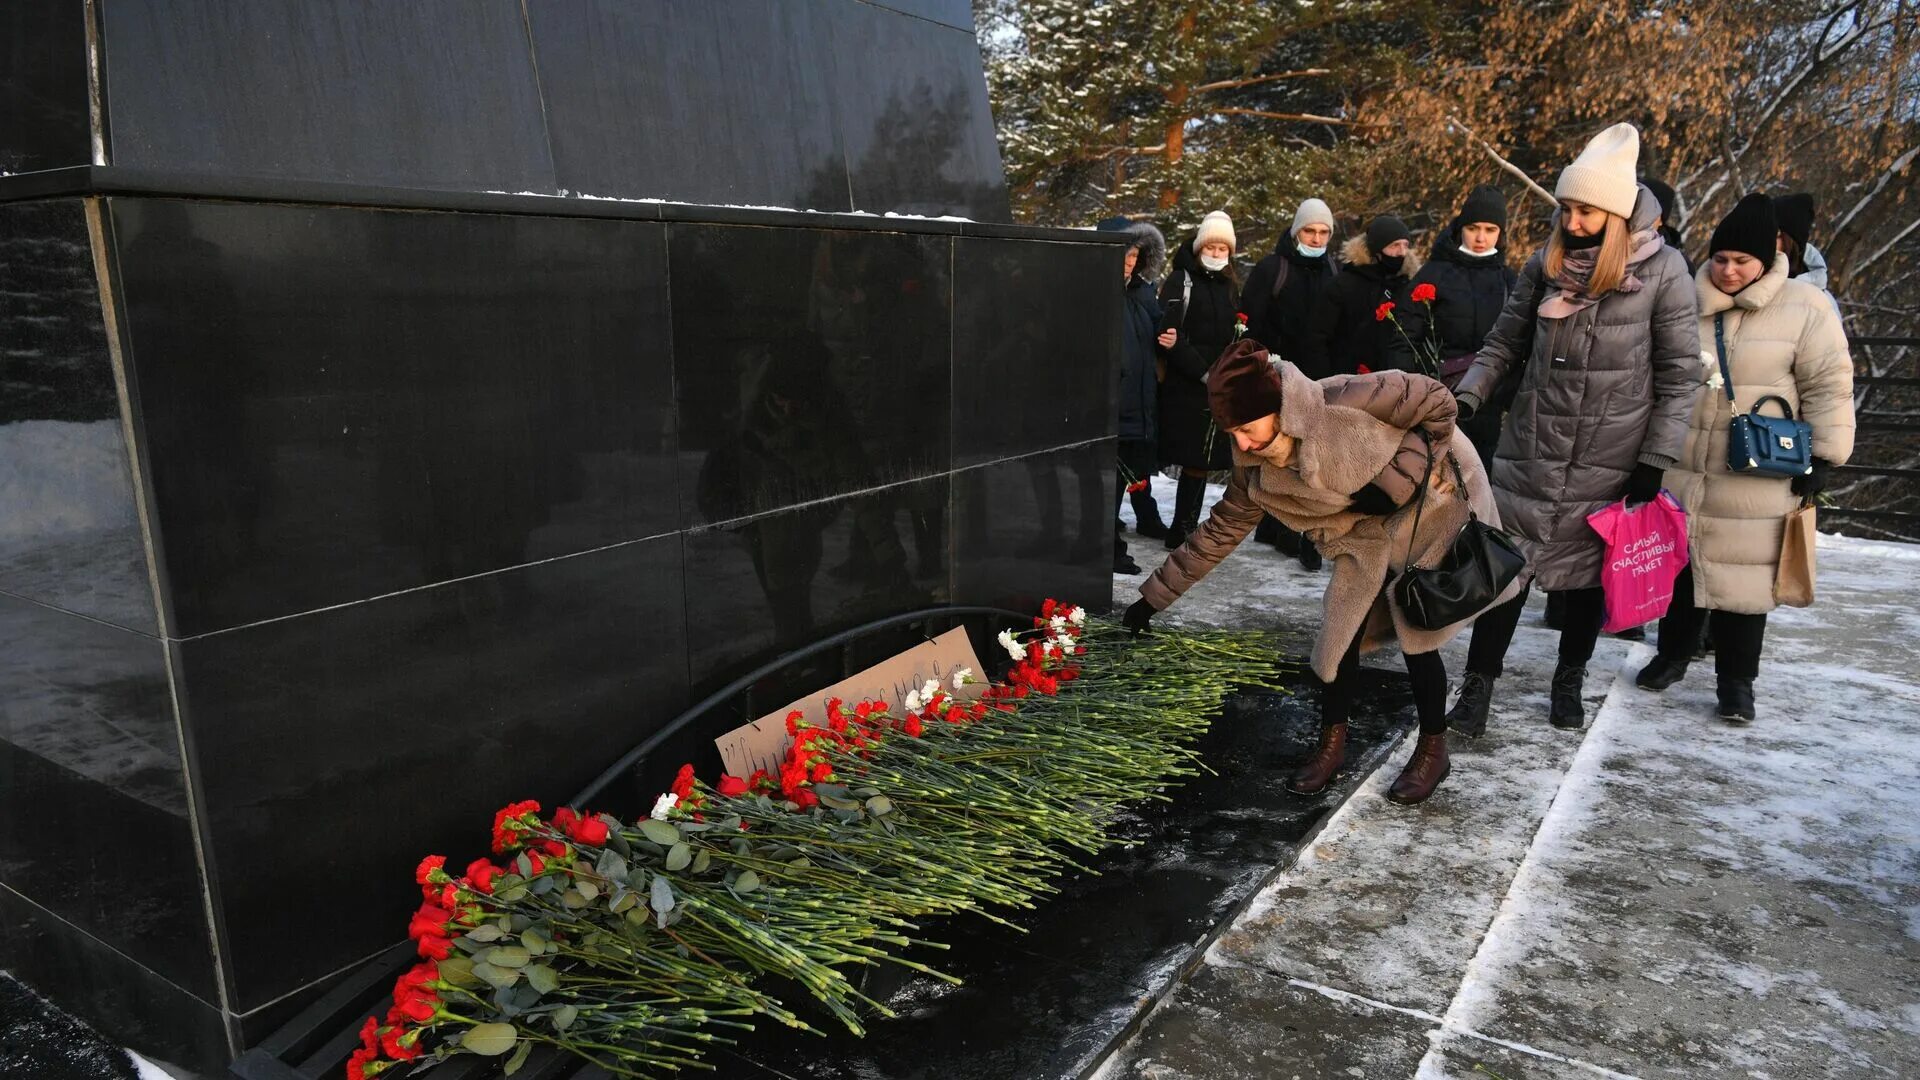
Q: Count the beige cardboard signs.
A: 1